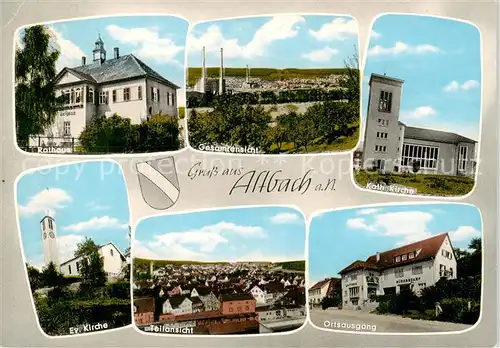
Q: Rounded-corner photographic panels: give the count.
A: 6